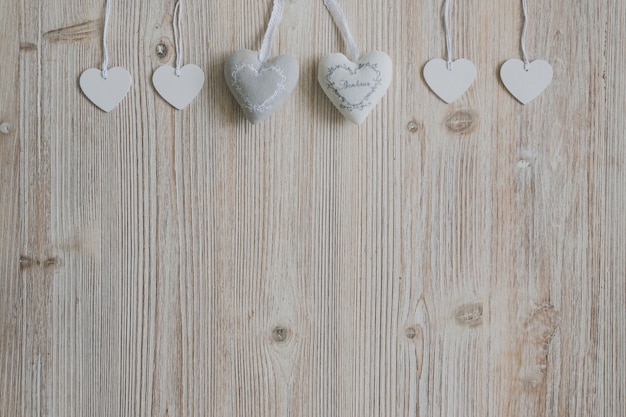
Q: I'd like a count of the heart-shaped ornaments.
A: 6